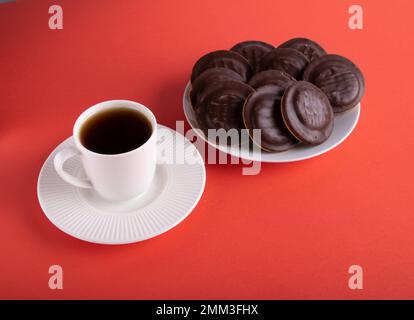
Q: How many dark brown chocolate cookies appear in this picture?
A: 10